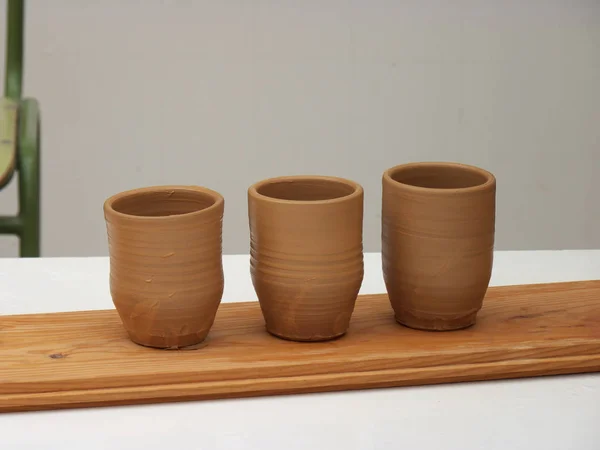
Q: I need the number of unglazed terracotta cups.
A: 3